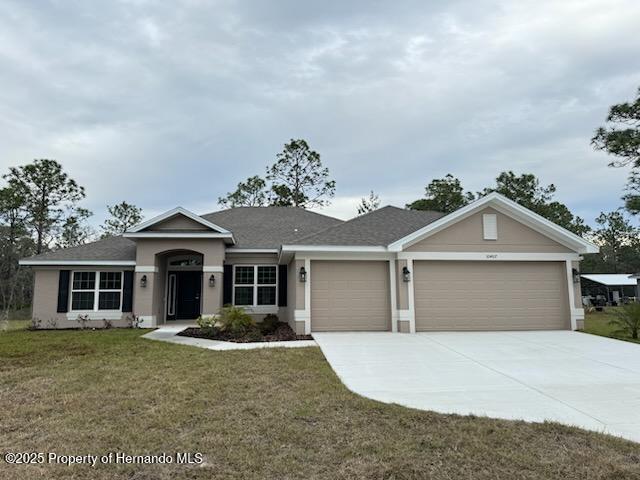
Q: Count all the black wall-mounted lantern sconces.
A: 5